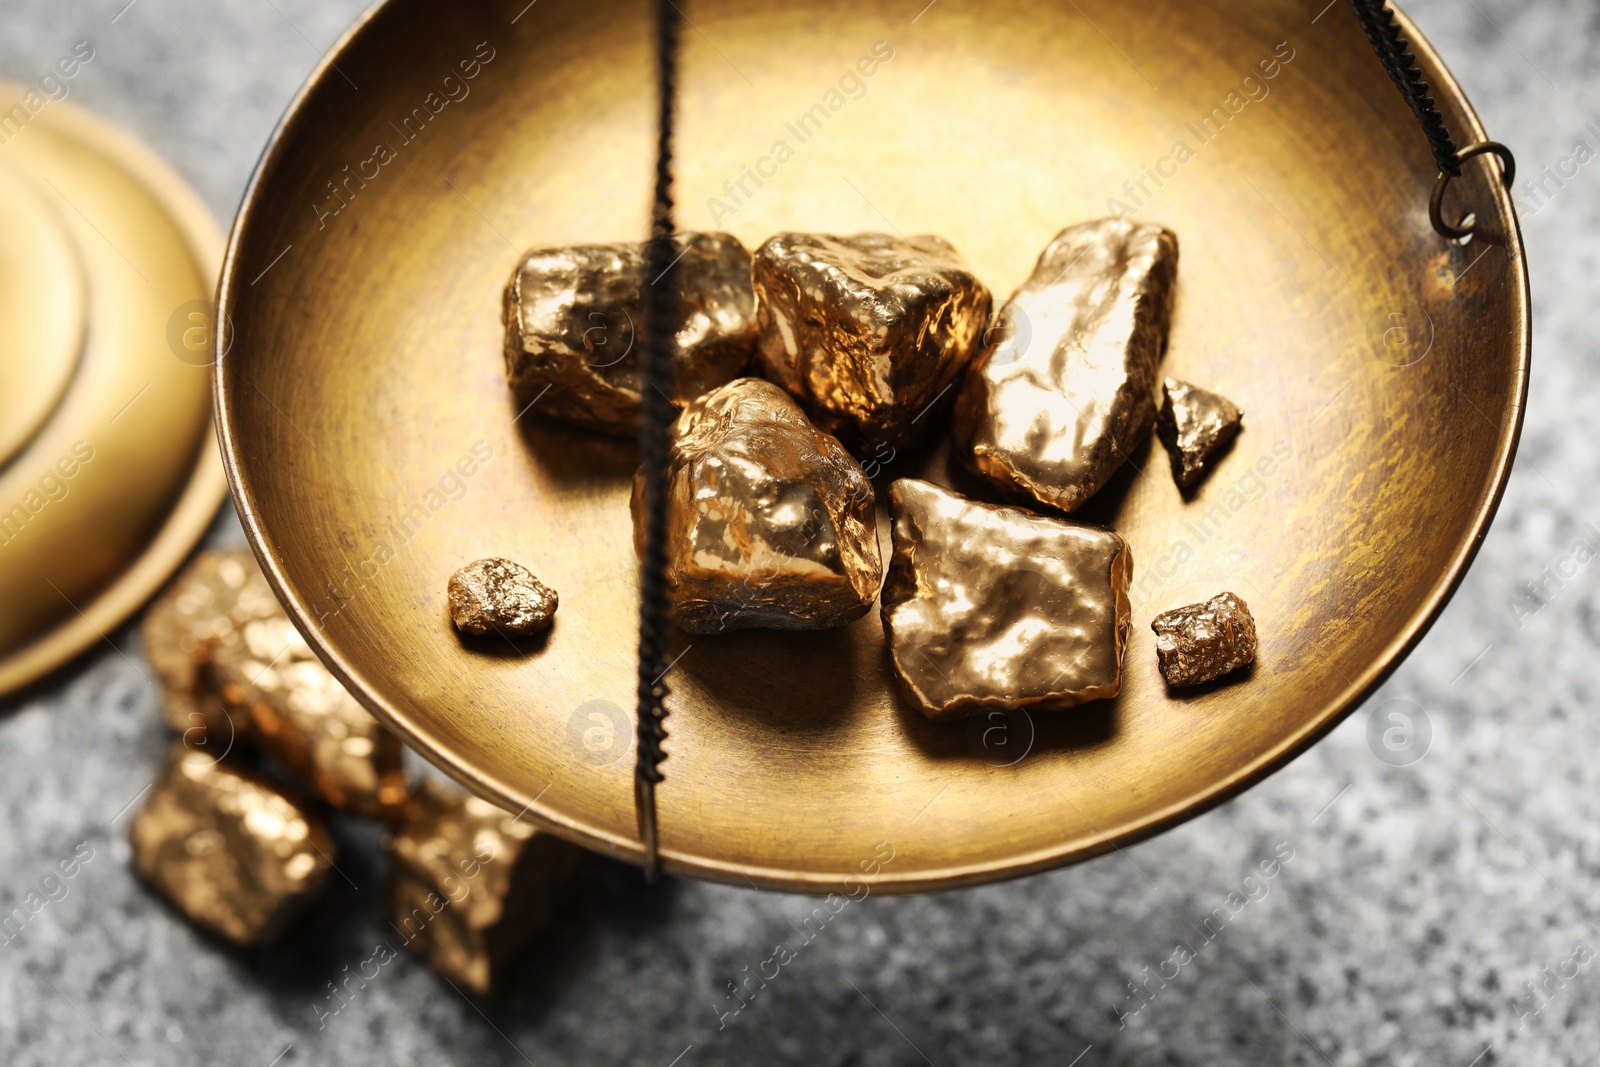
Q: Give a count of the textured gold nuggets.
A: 12